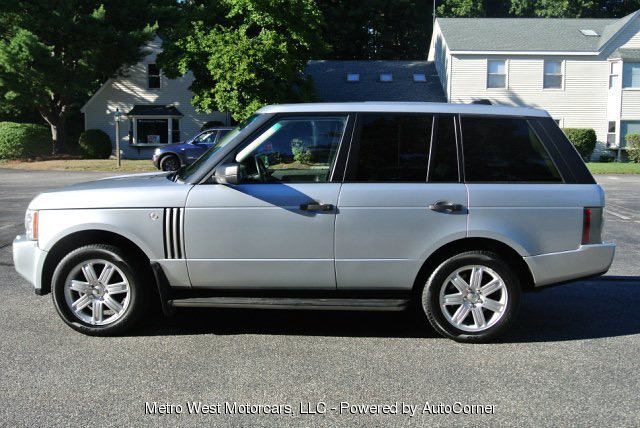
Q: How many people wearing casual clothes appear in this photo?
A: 0